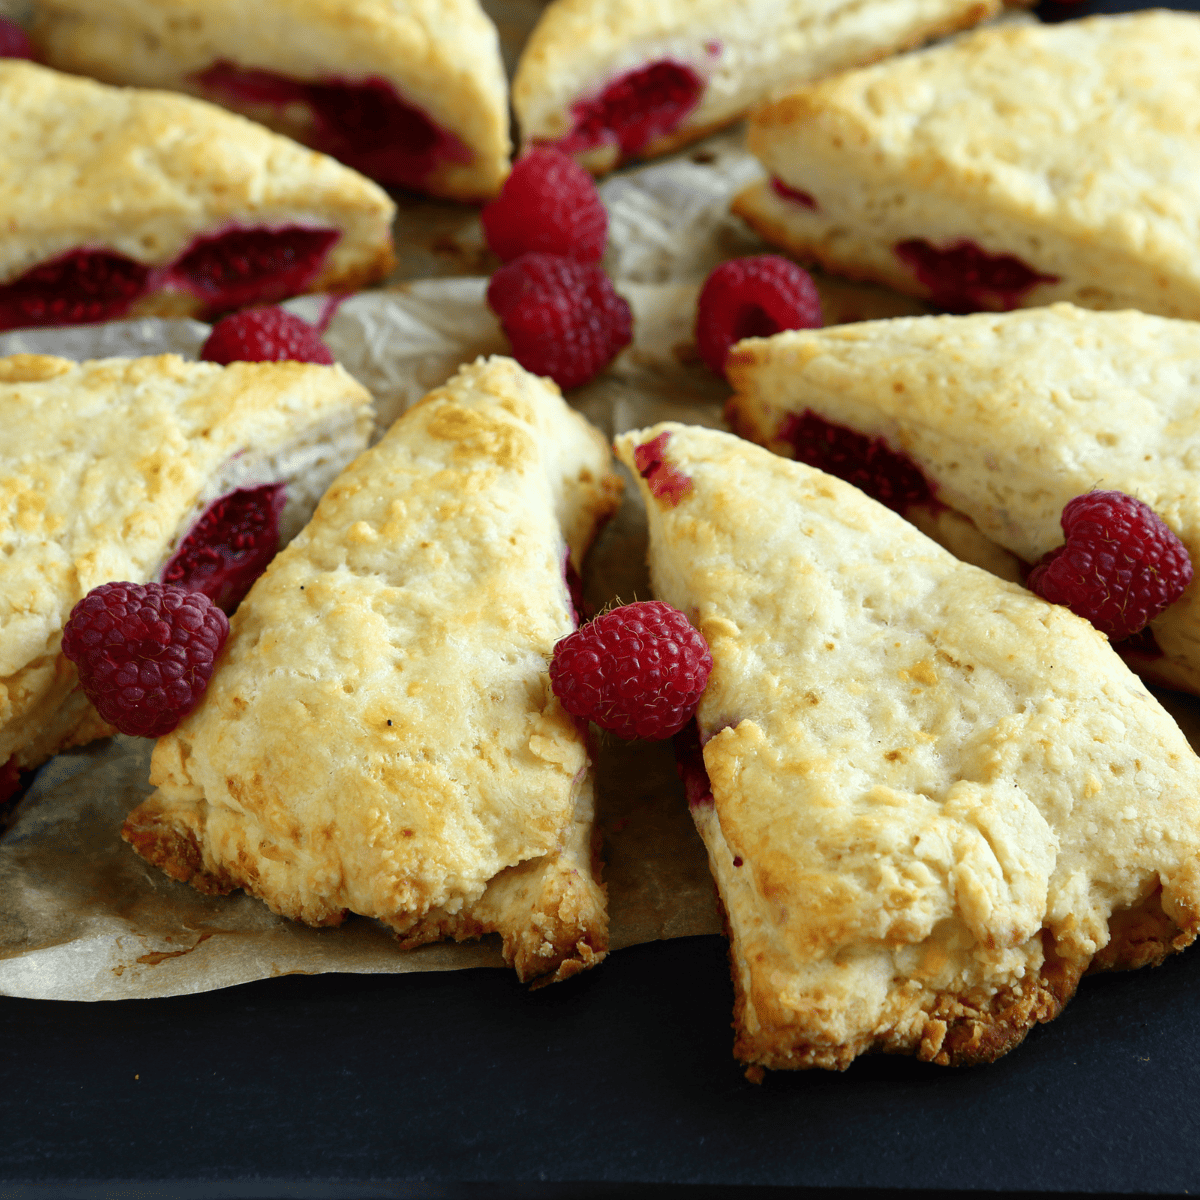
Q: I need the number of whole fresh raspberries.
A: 7